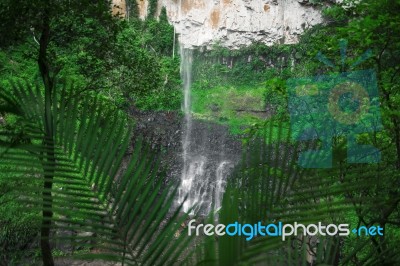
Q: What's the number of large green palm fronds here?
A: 2